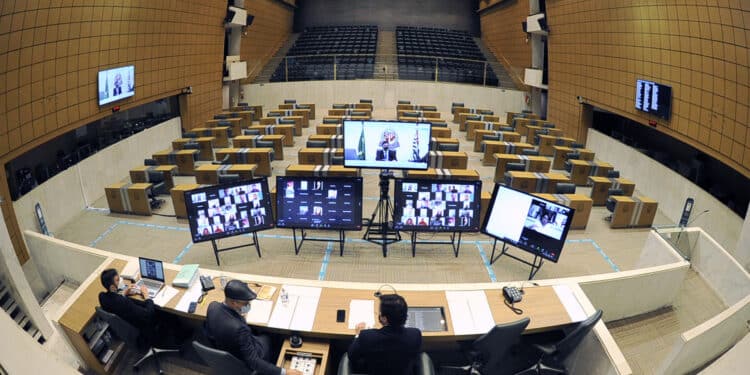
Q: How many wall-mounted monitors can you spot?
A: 2